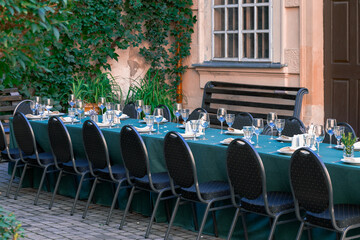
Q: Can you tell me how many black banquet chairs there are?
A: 15